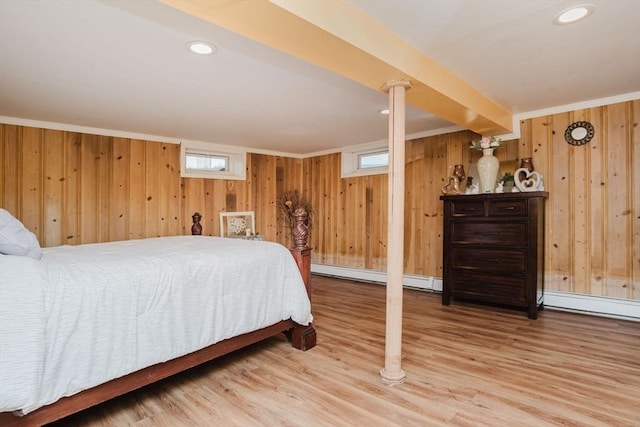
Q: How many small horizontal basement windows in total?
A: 2